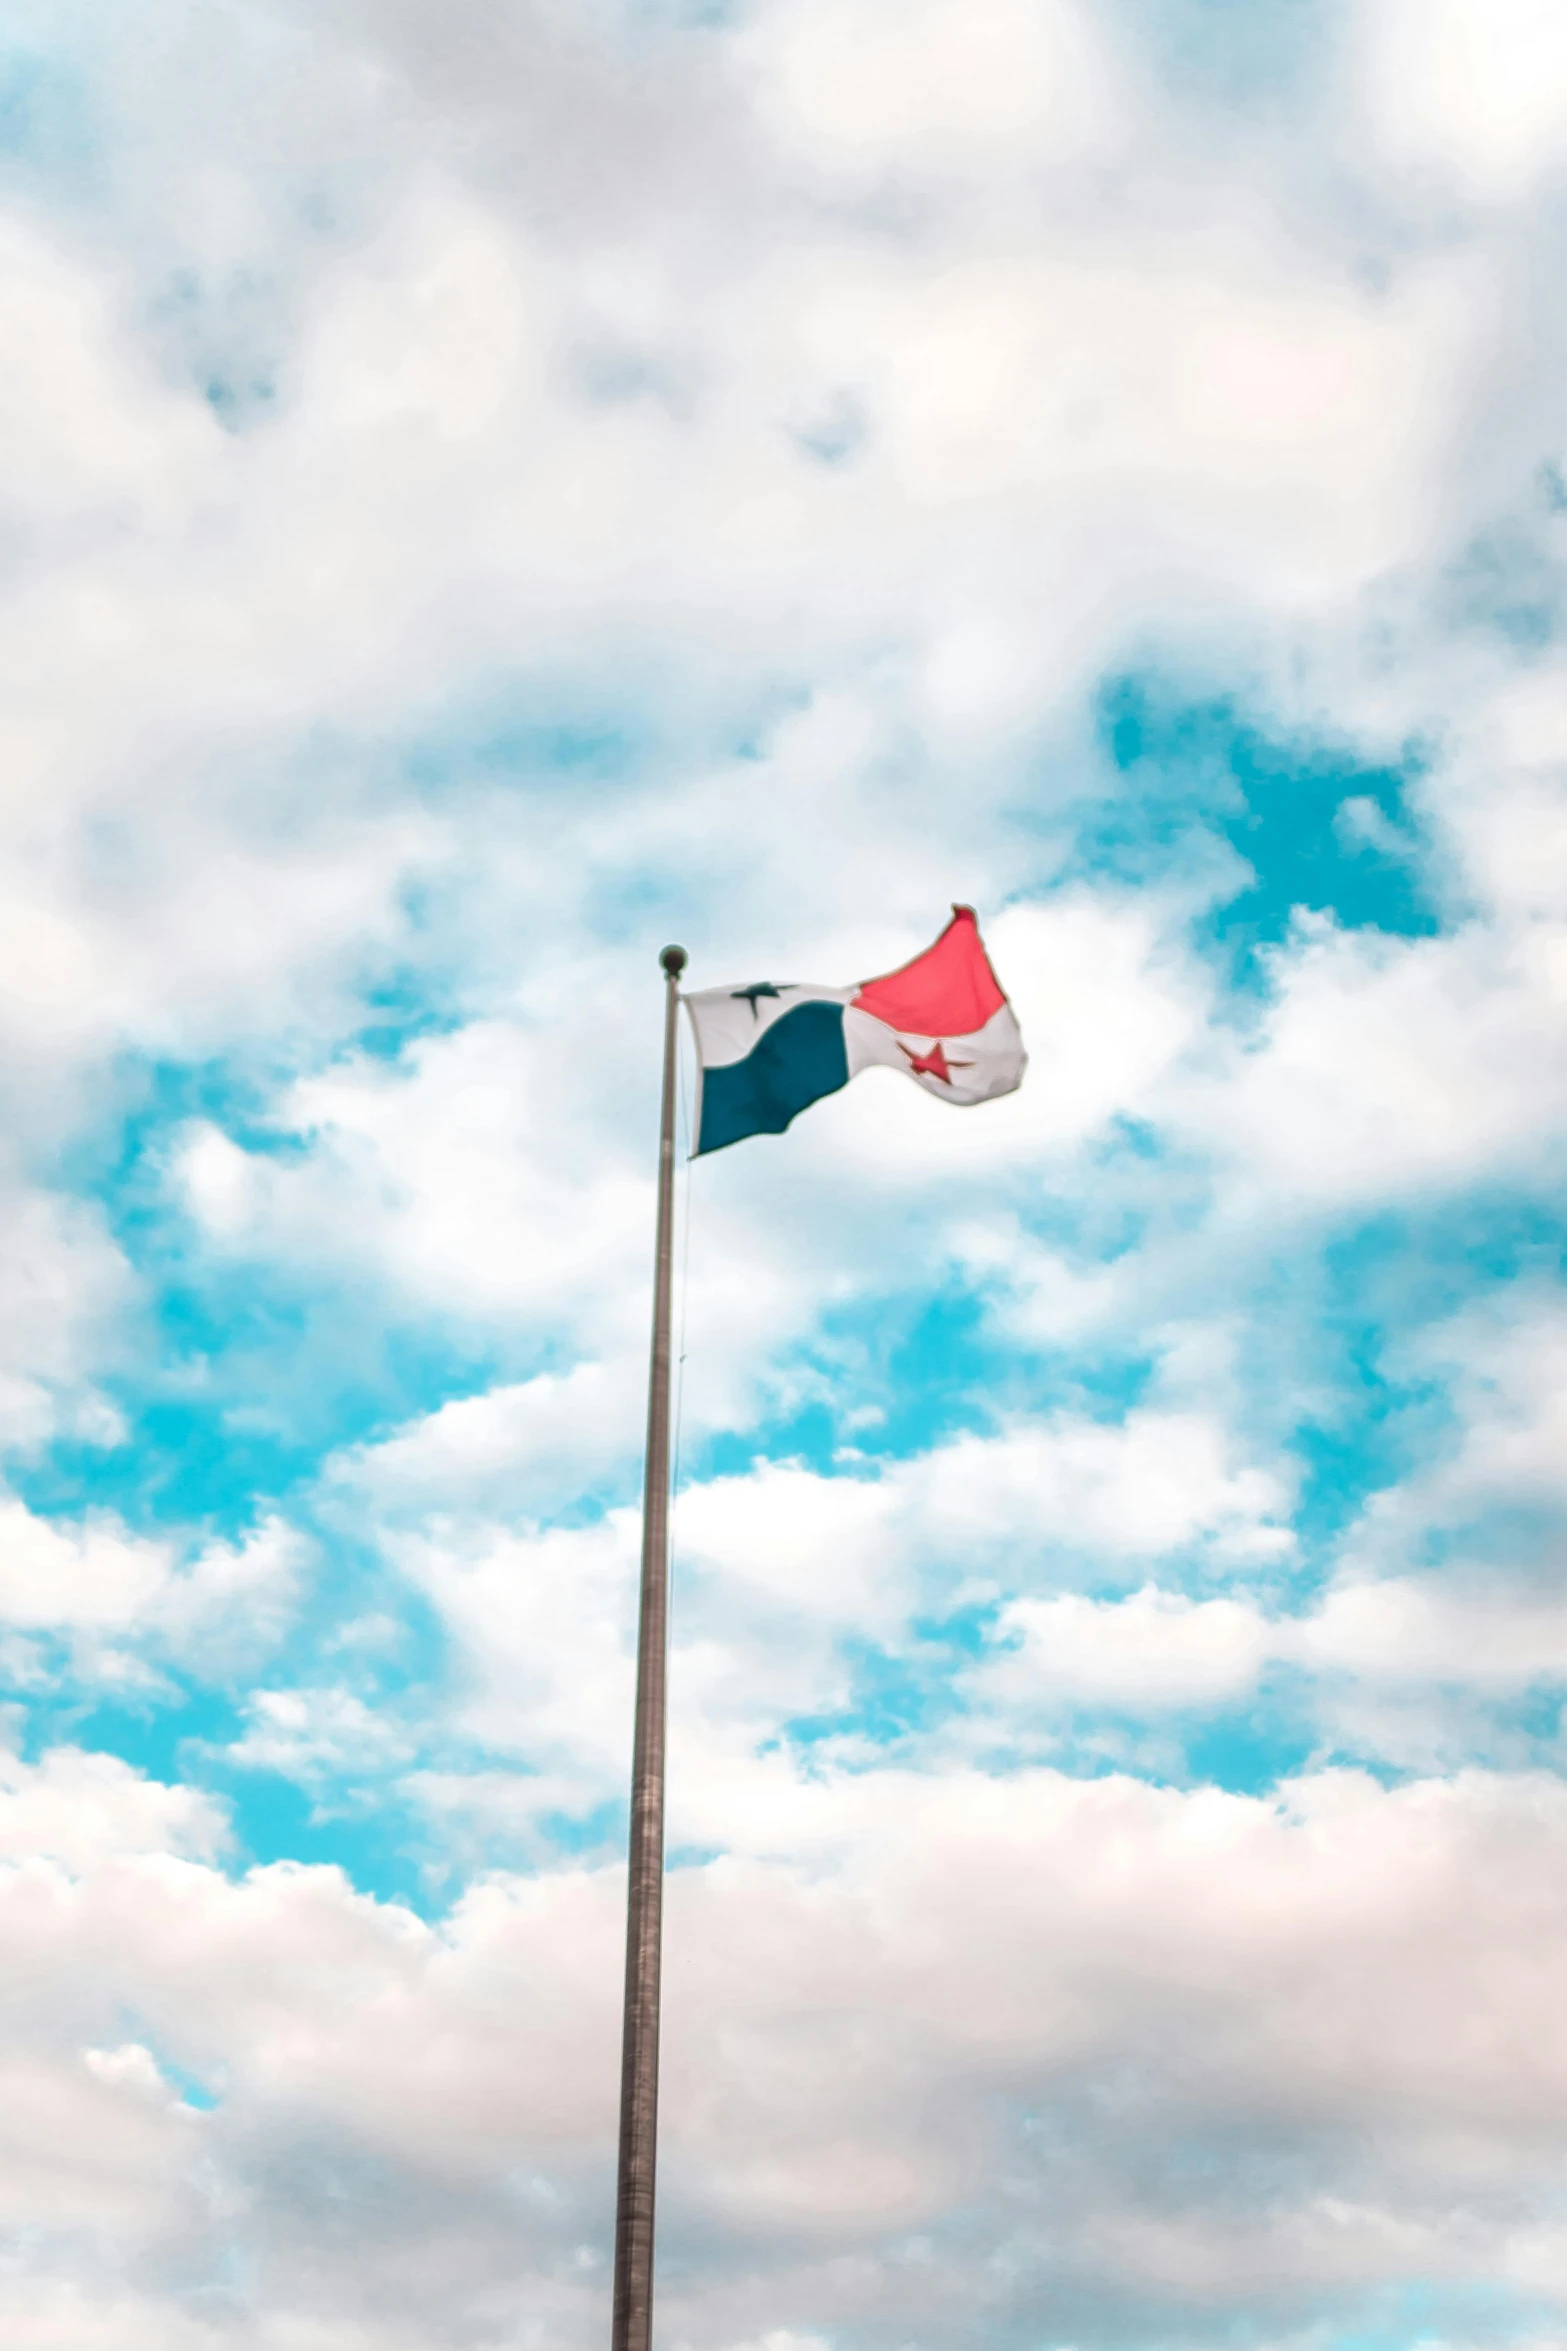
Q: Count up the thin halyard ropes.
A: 1